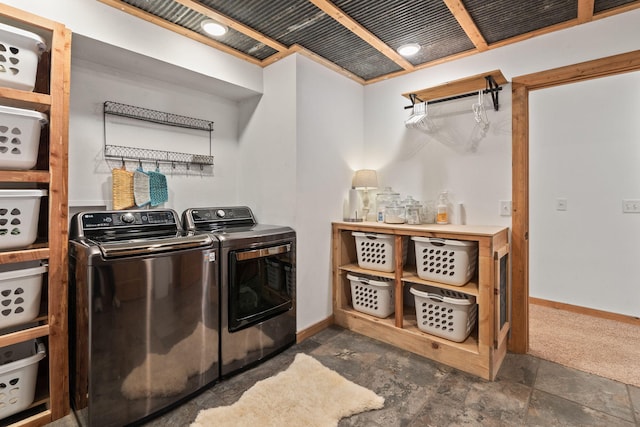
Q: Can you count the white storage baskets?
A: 9